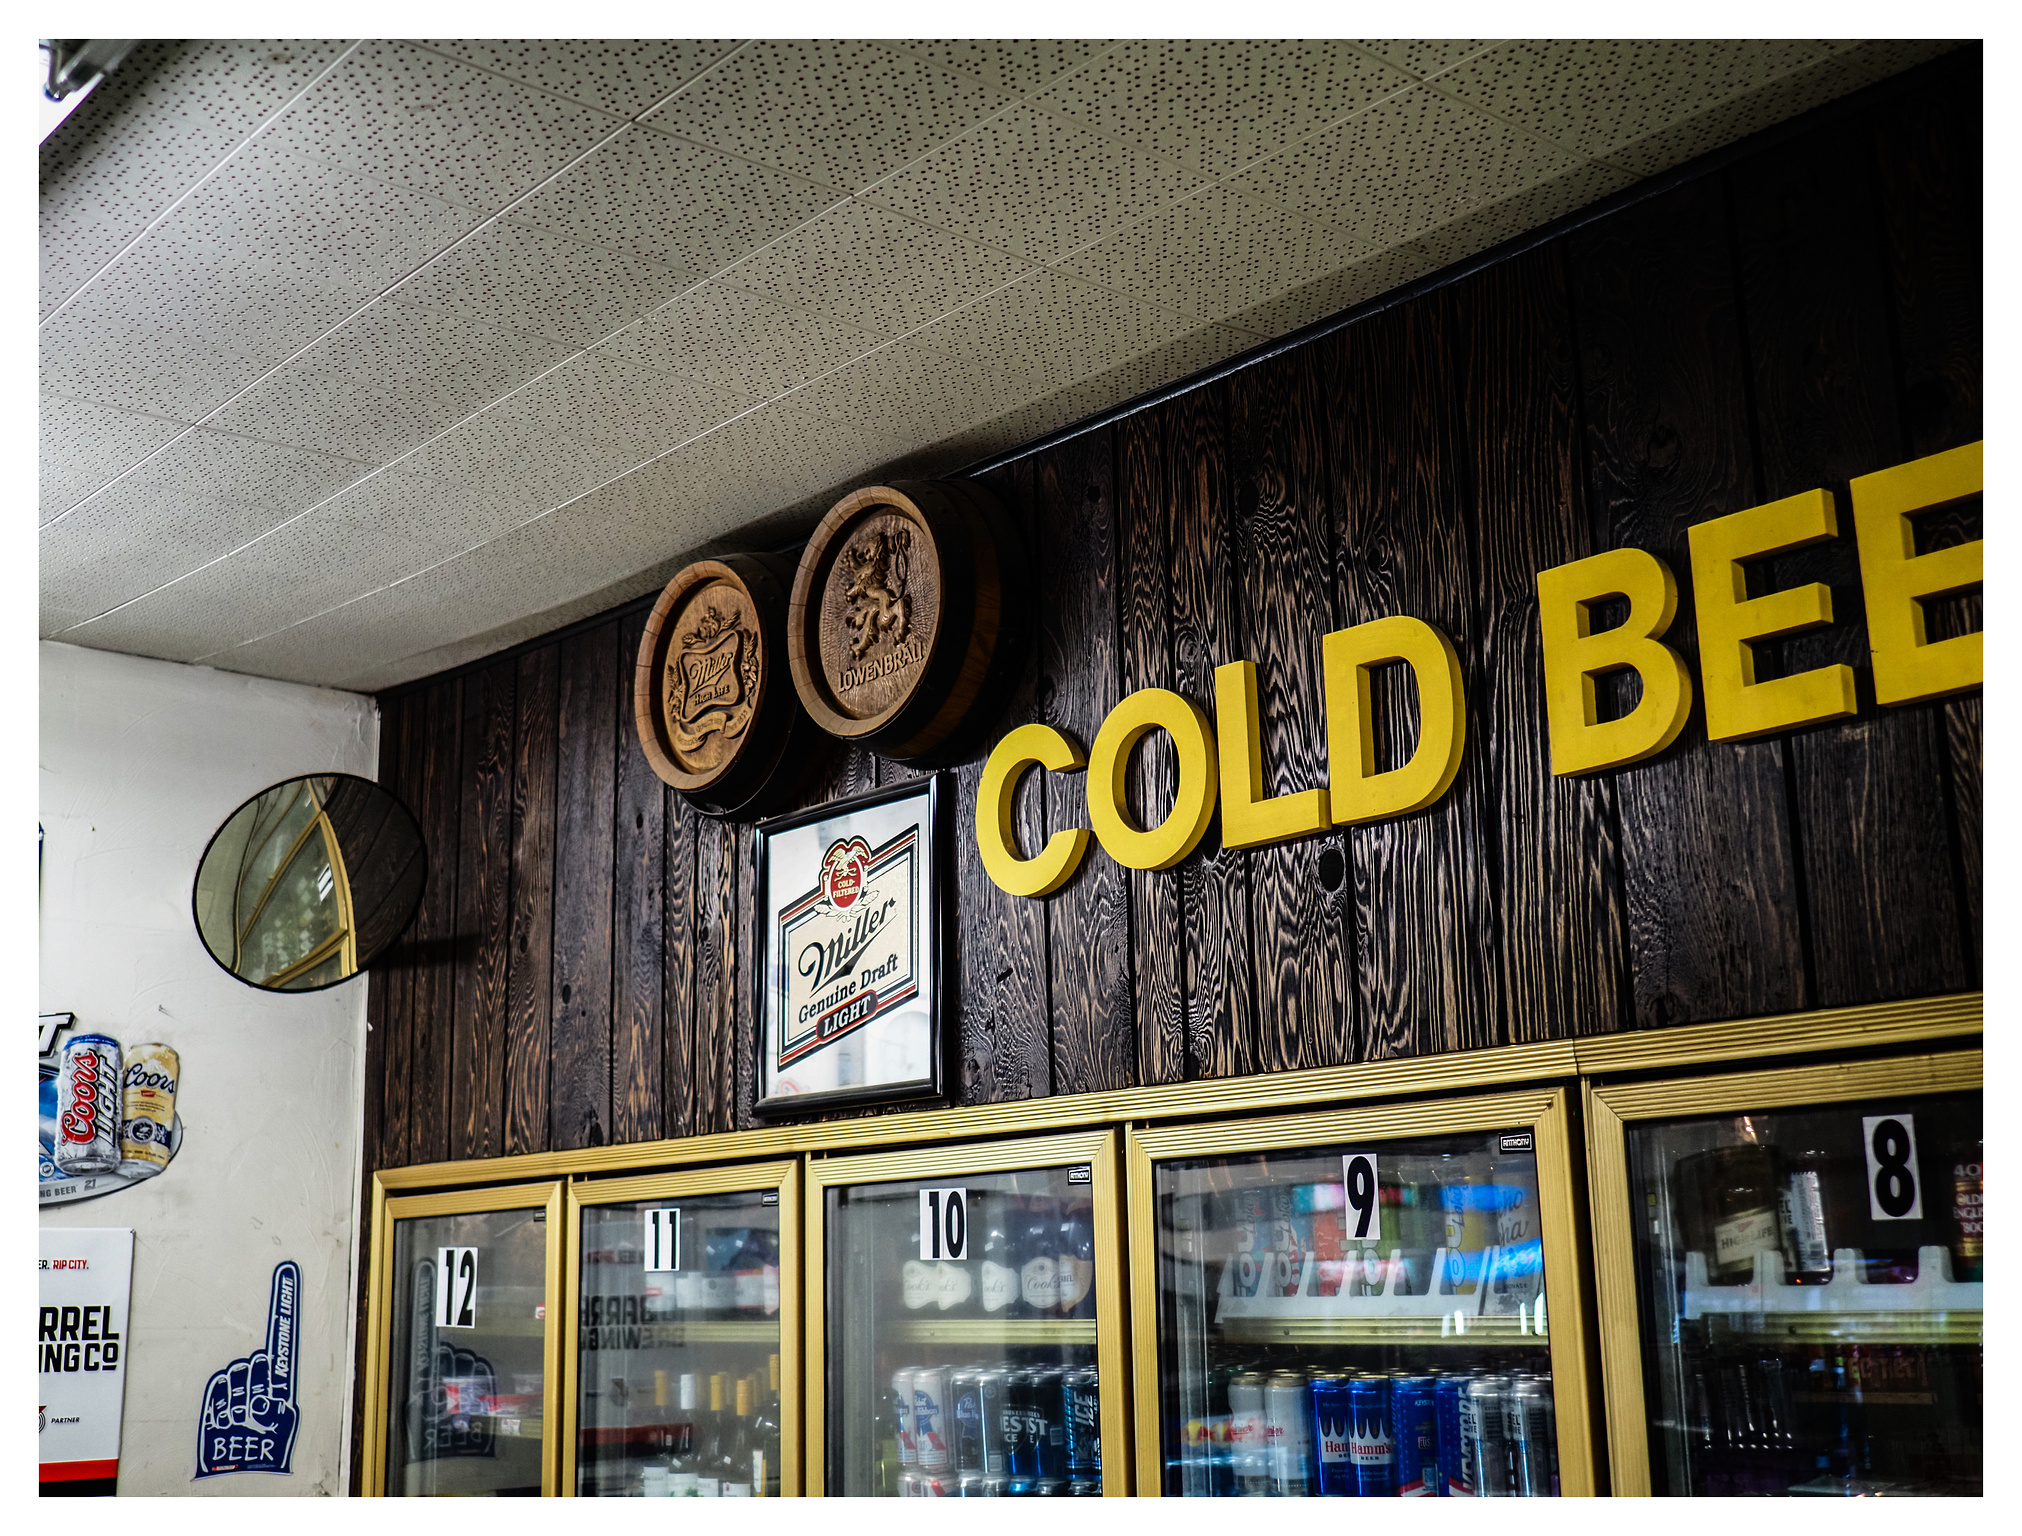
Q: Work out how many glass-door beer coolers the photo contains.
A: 5